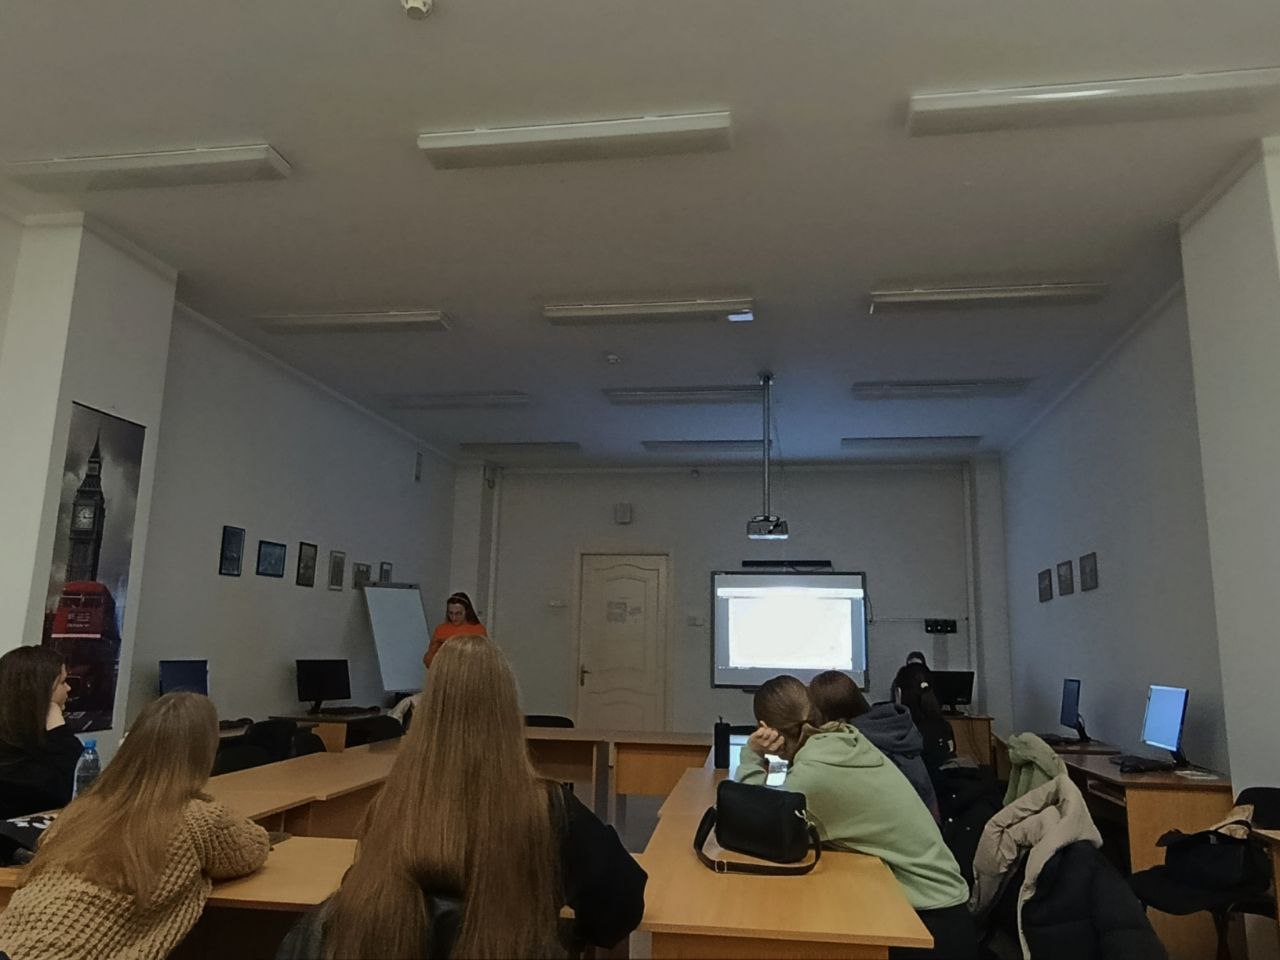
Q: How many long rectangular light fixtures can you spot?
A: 12